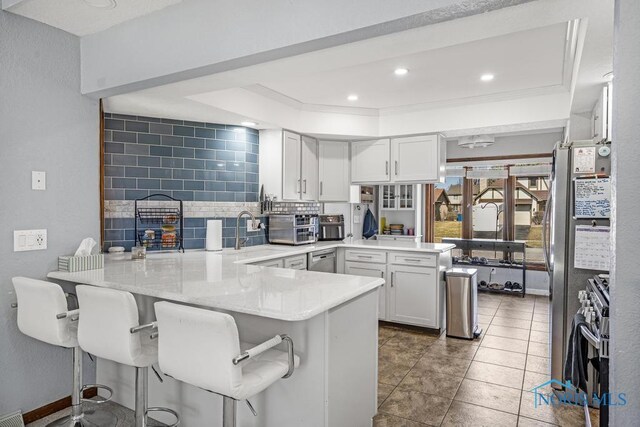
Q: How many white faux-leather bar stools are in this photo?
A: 3